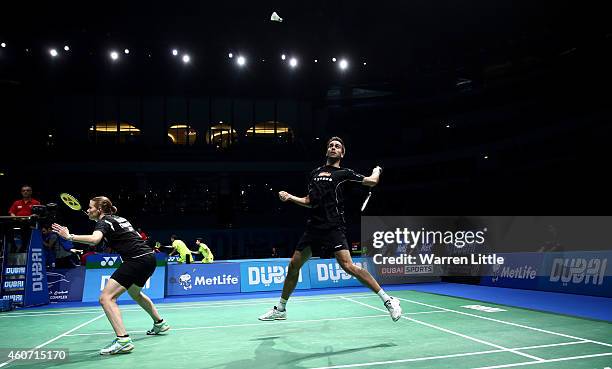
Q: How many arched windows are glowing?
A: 4